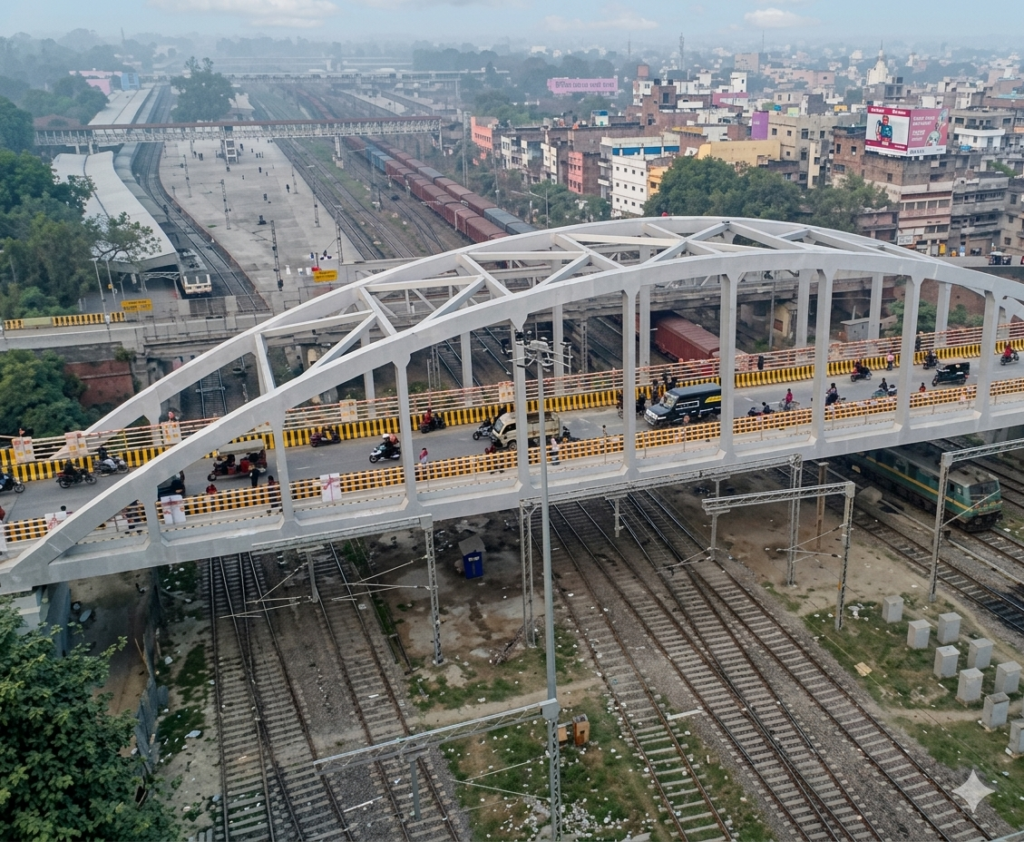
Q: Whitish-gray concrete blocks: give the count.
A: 9